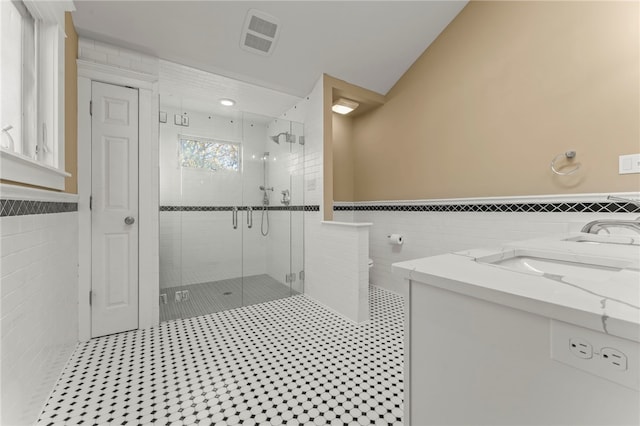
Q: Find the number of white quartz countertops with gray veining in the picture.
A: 1